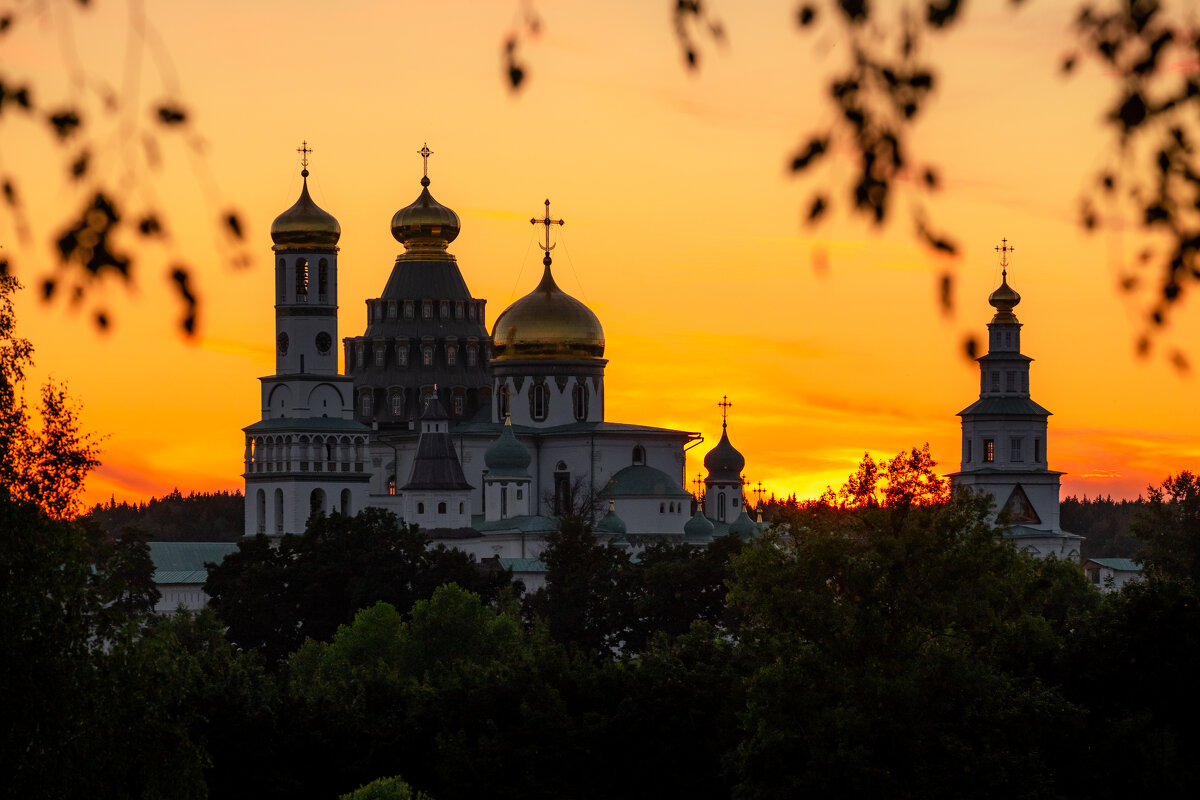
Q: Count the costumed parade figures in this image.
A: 0